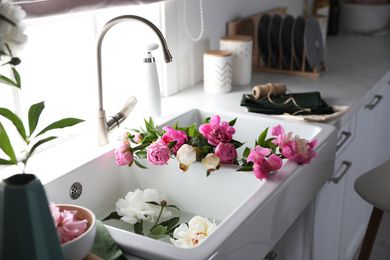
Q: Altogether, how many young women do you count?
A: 0